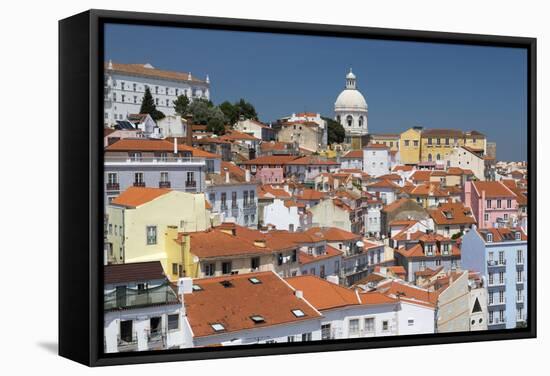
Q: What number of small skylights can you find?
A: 6